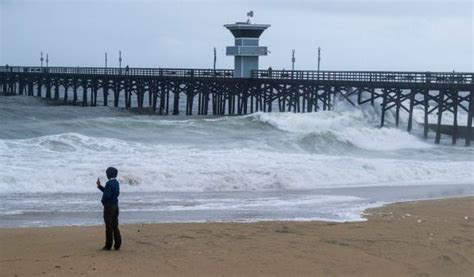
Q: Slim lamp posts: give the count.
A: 7